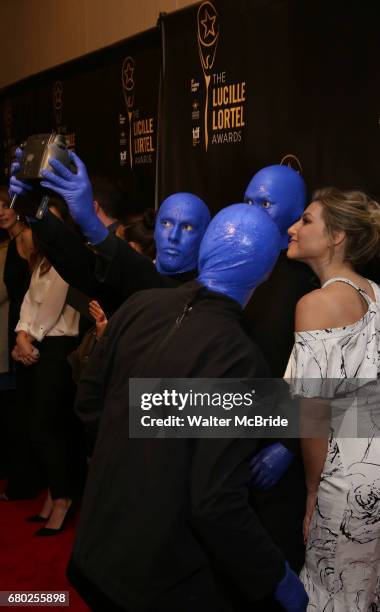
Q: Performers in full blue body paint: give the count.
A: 3